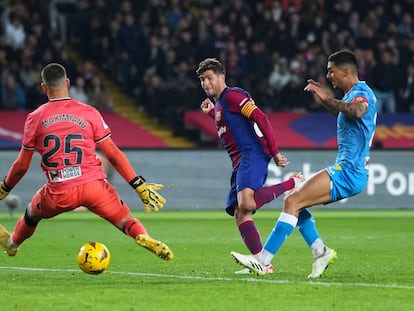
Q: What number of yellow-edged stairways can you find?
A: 1